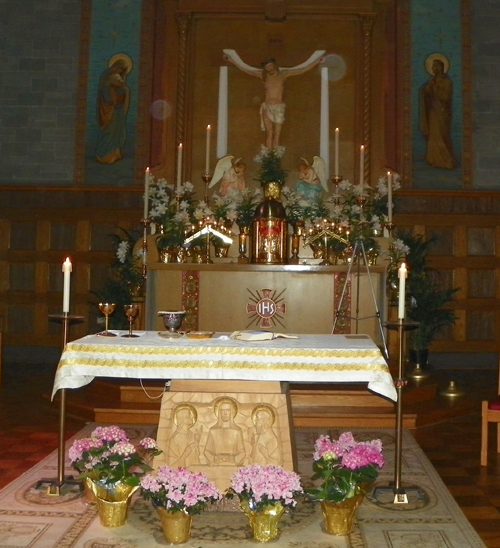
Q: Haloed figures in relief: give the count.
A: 3